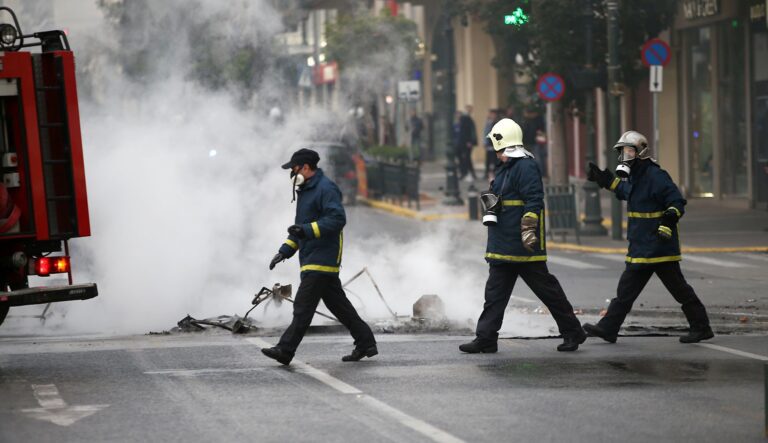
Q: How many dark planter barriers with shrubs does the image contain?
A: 1